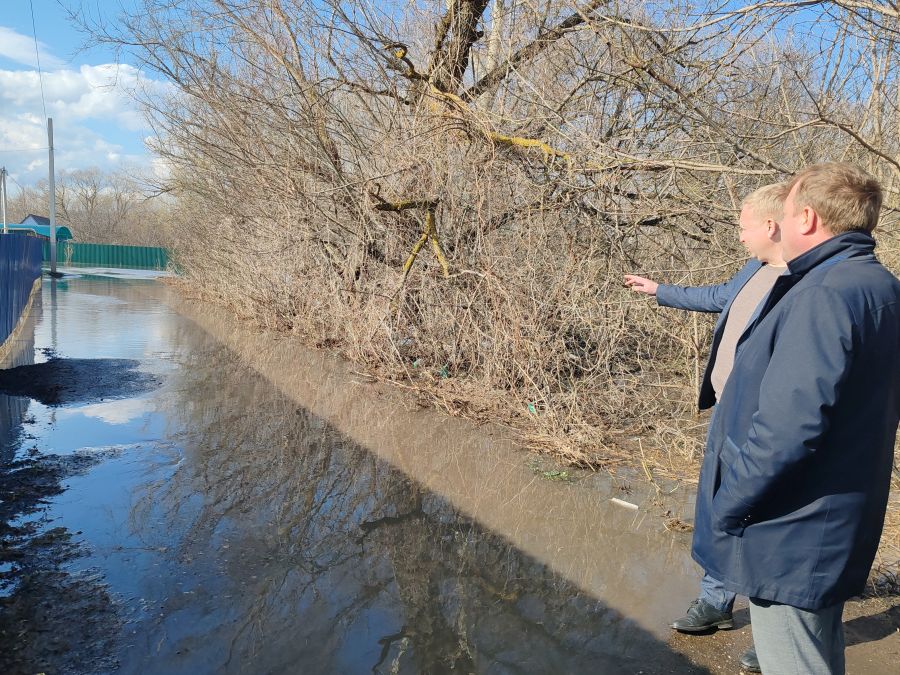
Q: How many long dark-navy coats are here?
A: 1